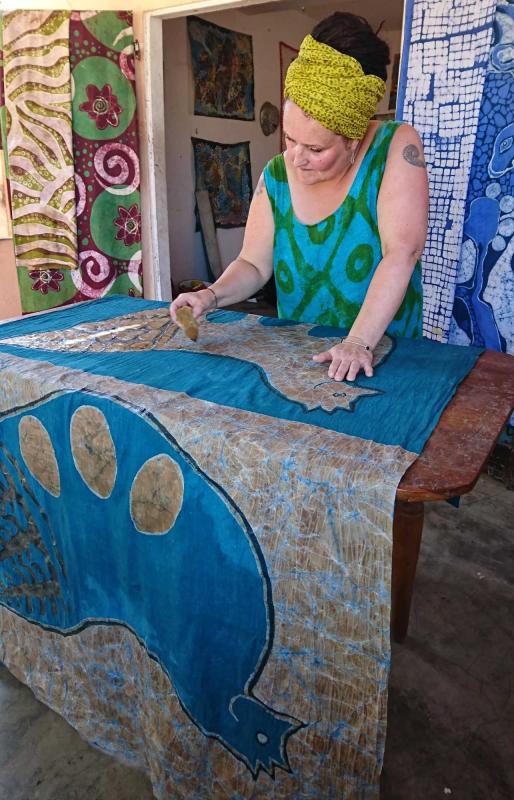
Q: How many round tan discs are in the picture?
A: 3